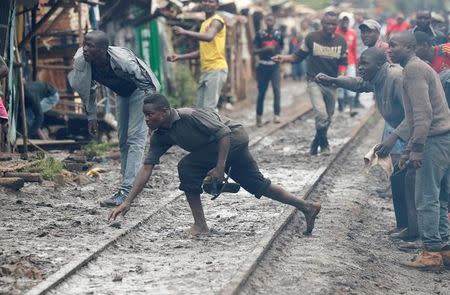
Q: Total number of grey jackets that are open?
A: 1